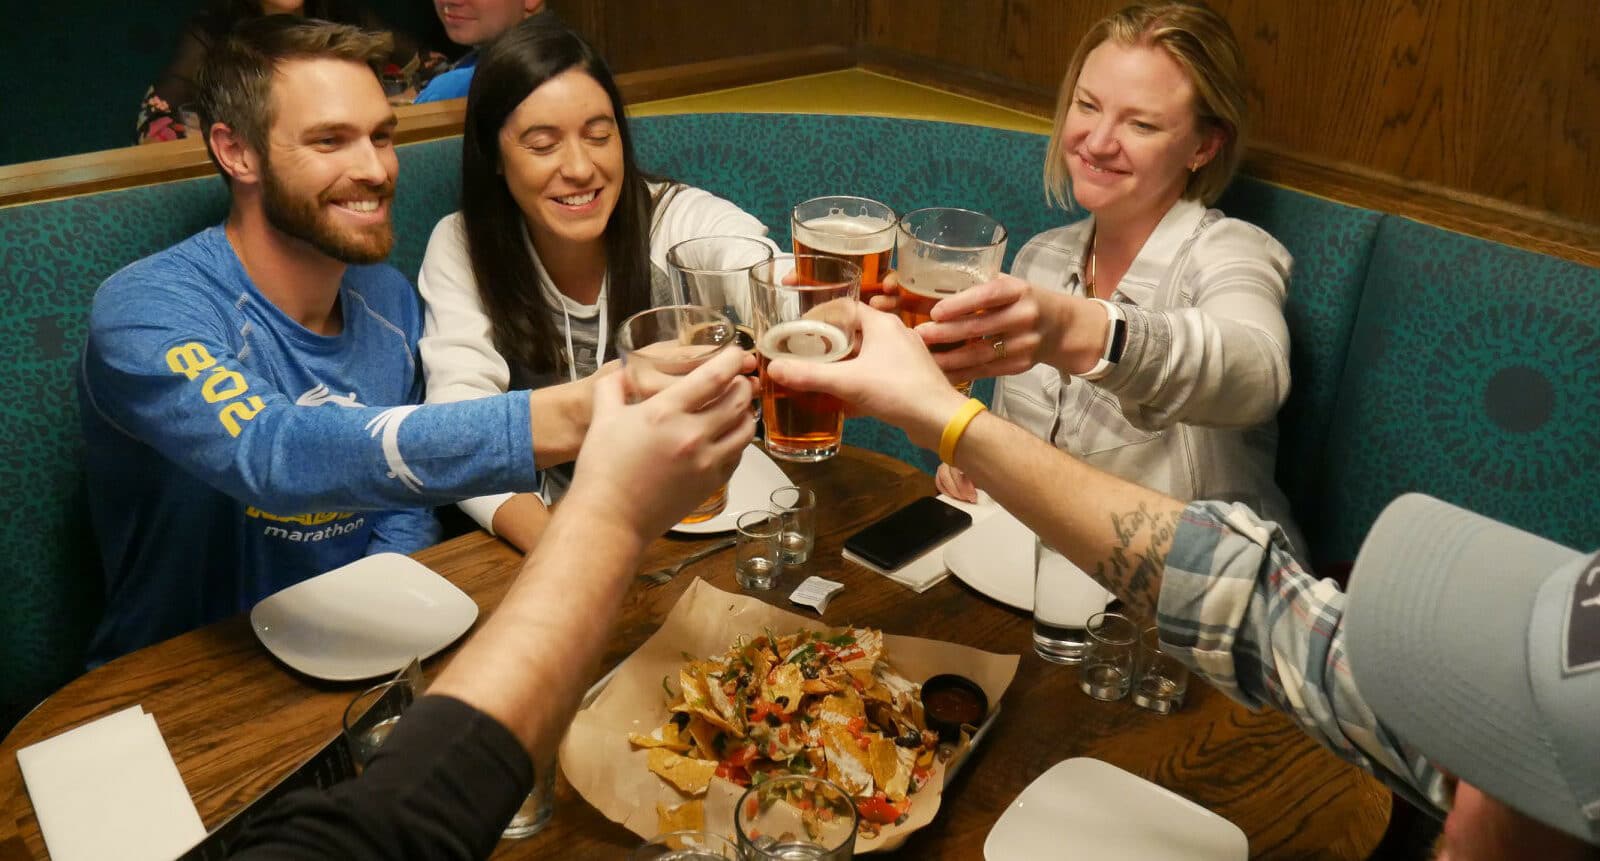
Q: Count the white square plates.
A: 4